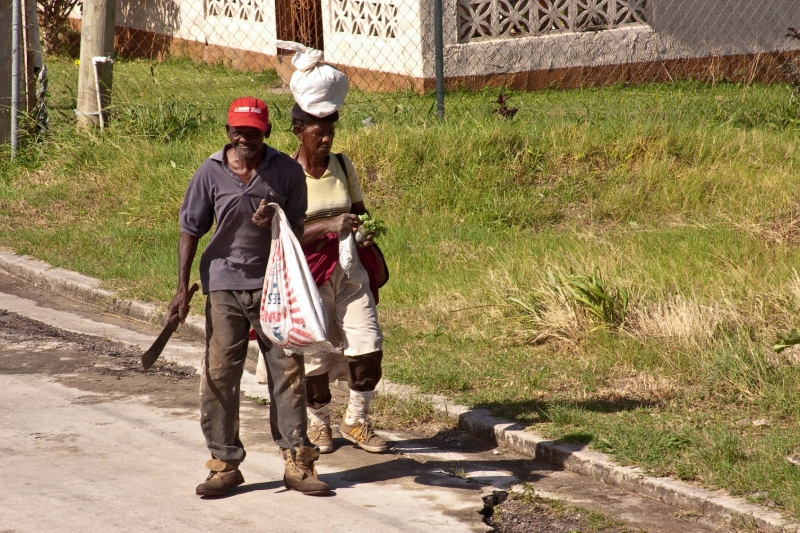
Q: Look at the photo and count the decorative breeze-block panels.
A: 3